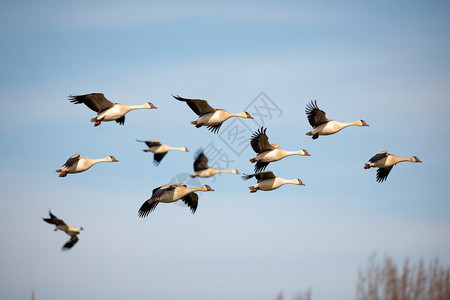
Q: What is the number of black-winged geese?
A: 11